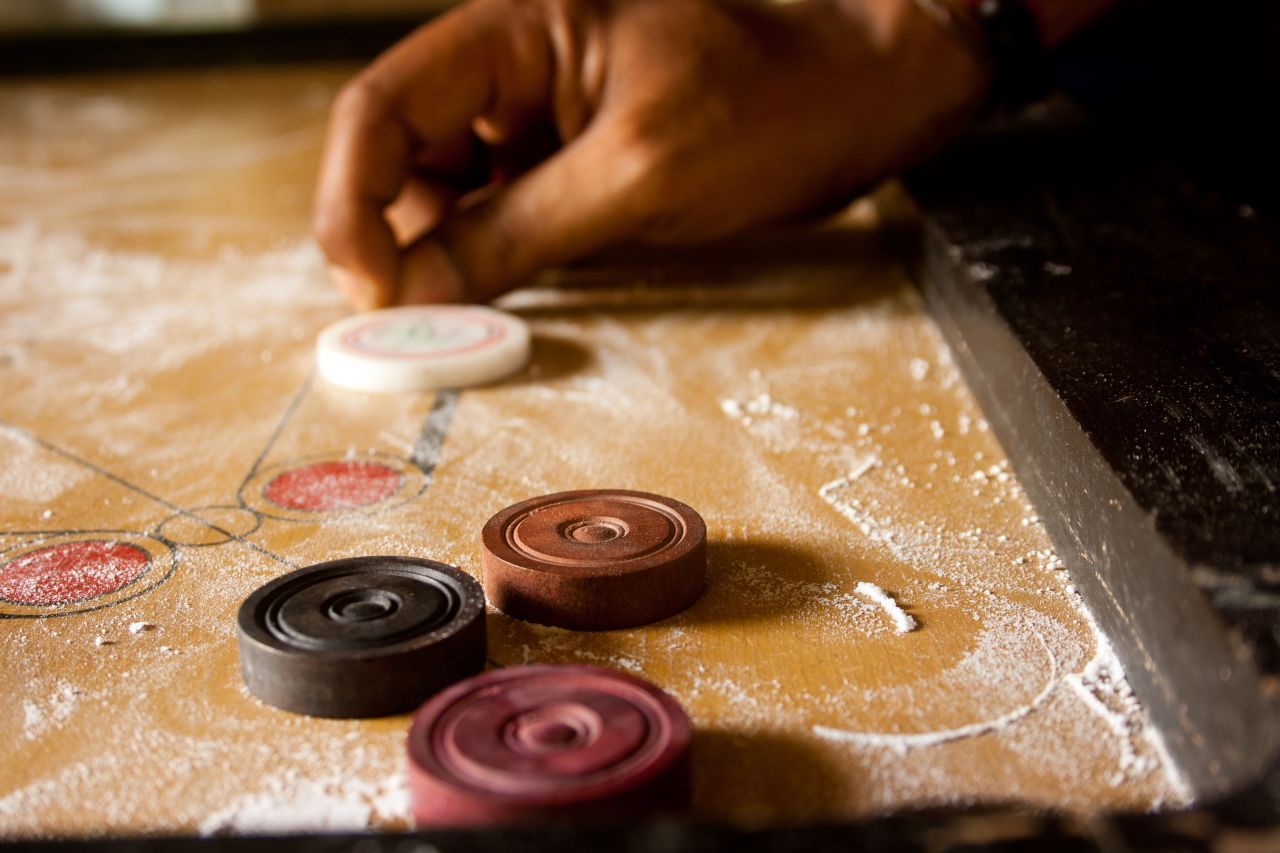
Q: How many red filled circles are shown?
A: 2